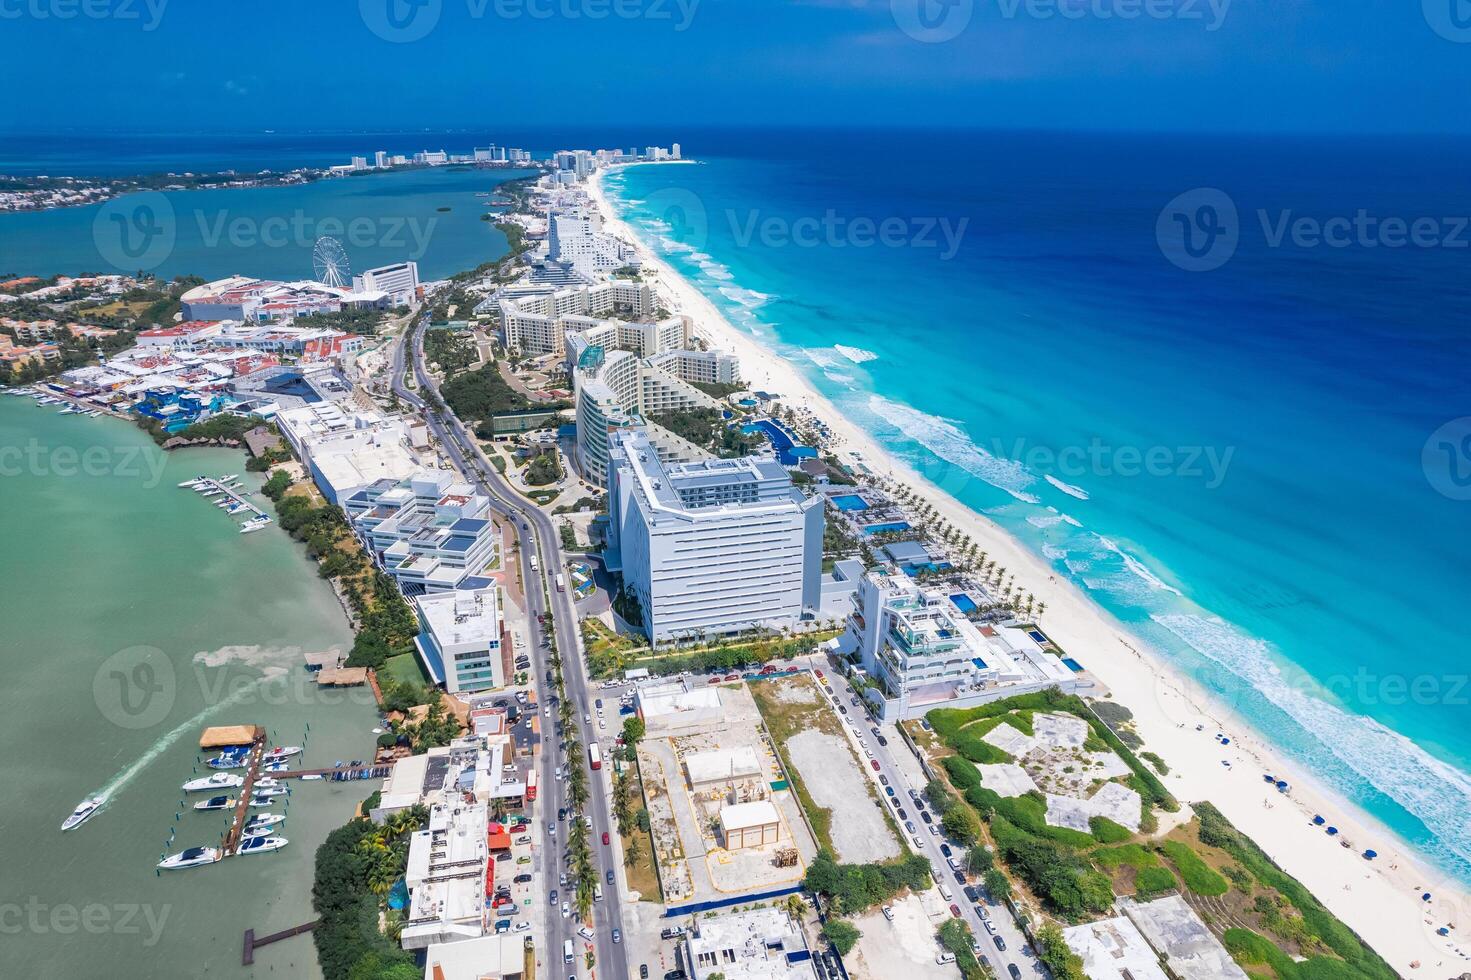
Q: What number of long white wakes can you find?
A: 1